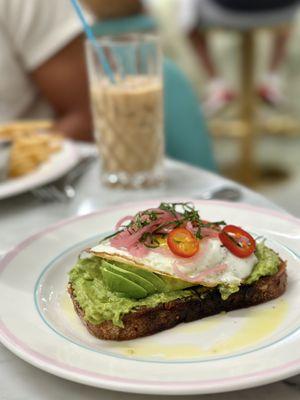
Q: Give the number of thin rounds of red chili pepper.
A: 2